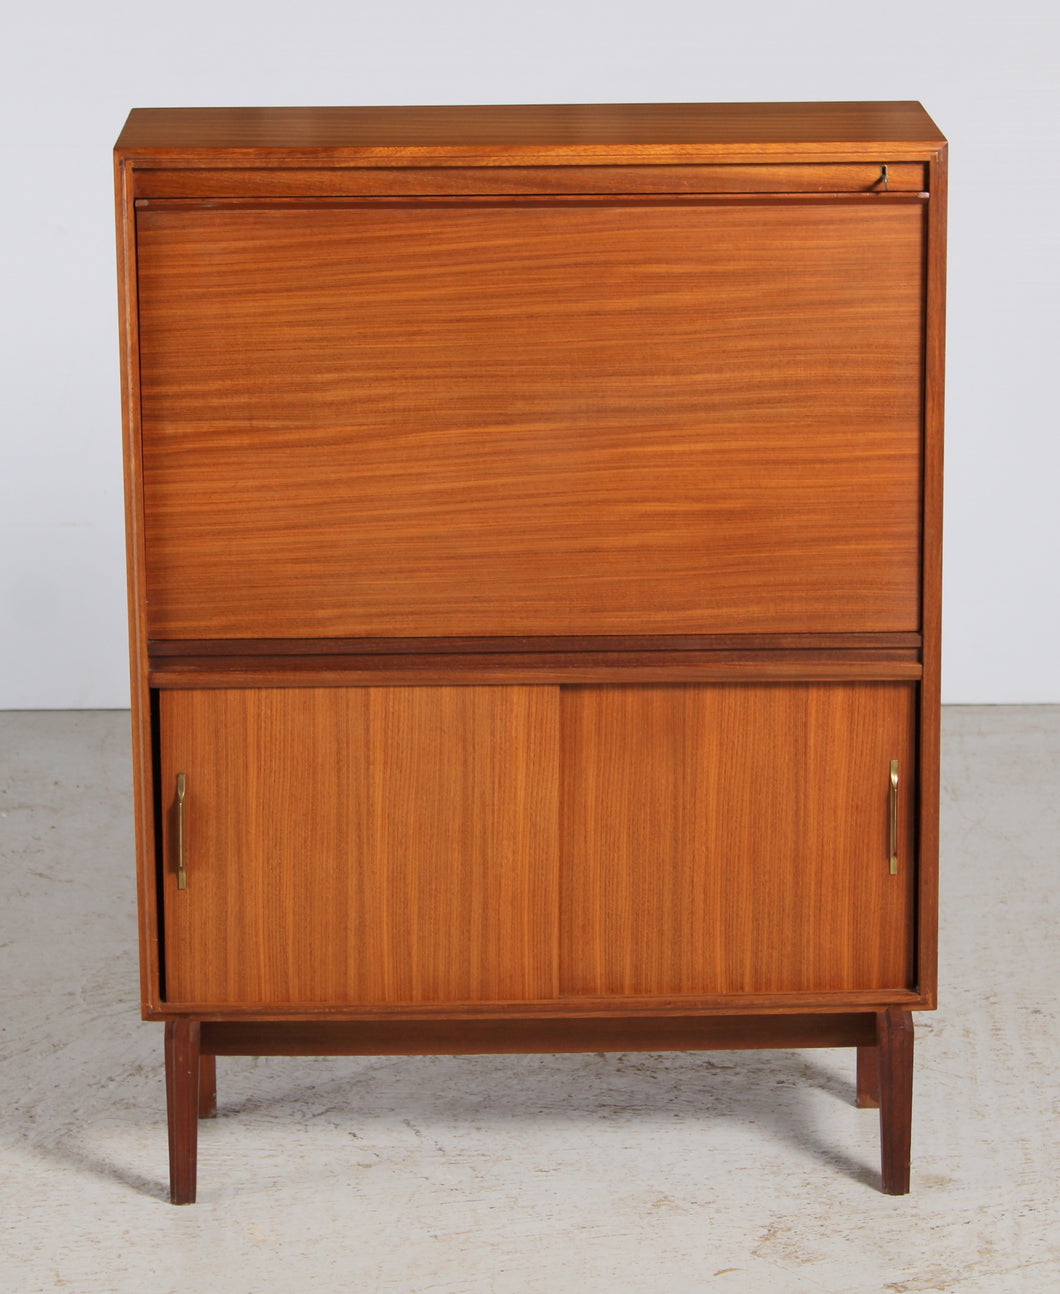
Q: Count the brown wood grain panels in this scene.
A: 3